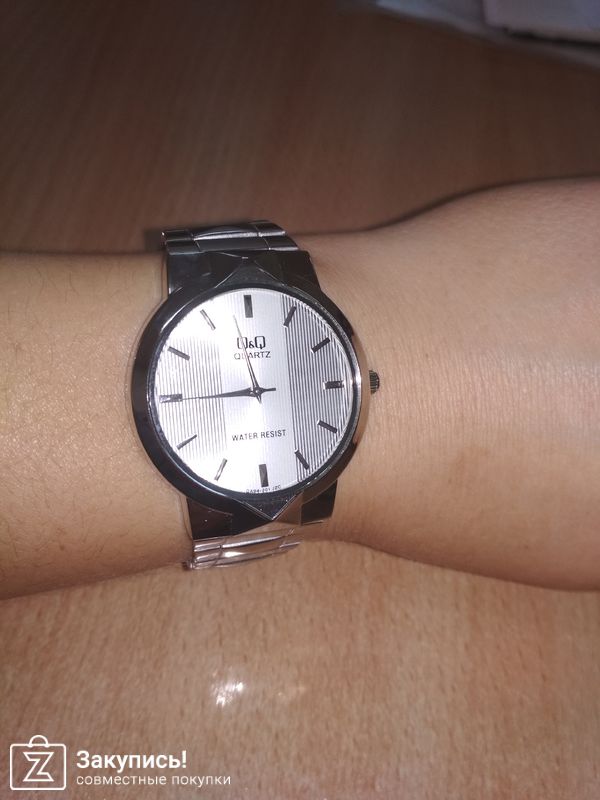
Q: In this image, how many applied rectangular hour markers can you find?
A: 12